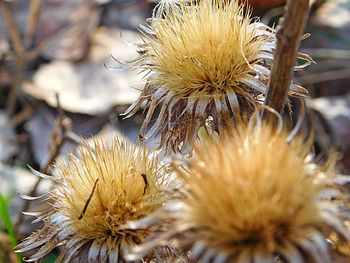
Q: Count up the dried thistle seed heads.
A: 3